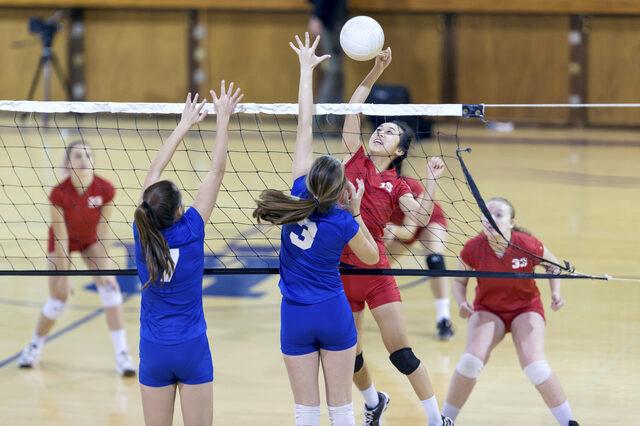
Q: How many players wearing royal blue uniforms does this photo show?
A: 2